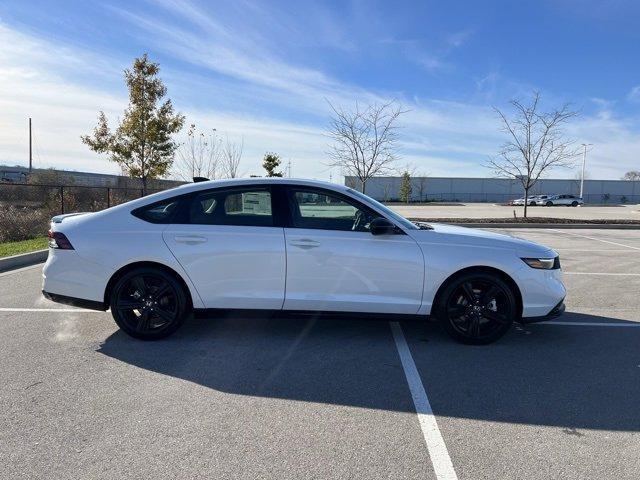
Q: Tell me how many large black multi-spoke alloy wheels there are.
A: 2